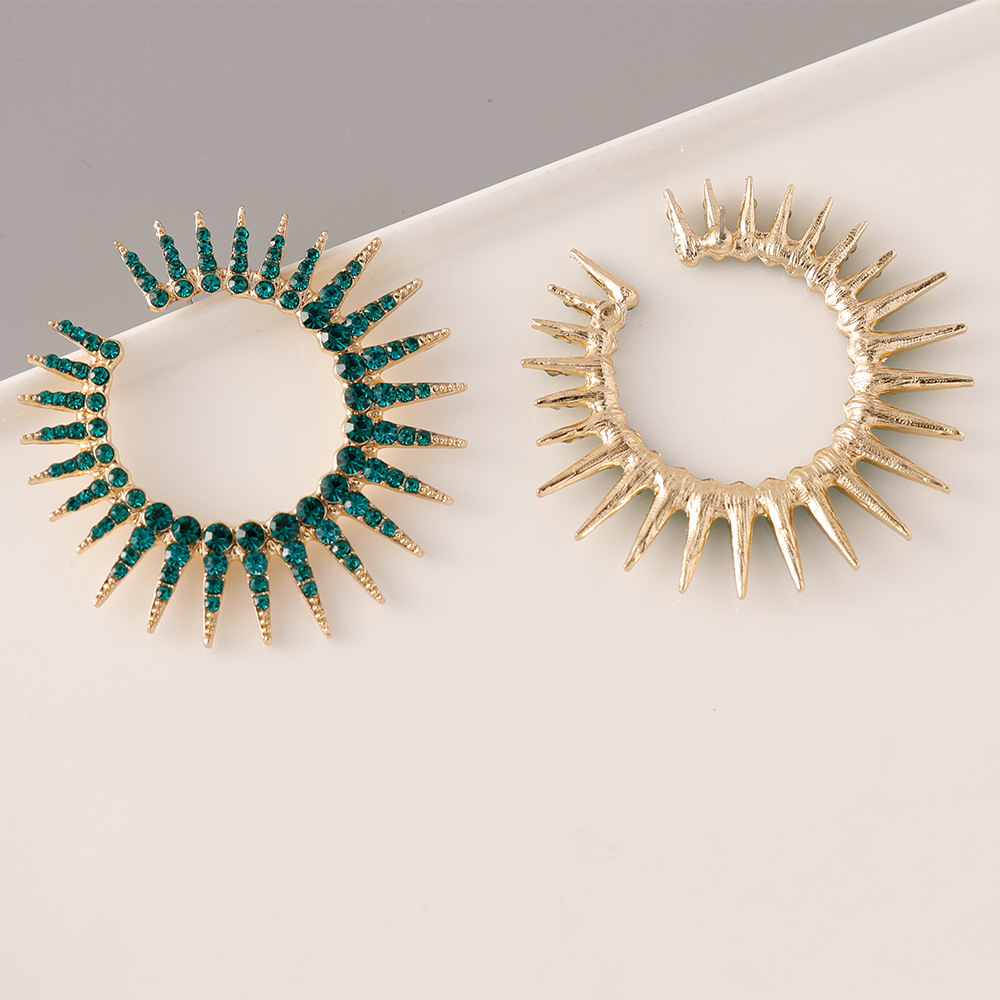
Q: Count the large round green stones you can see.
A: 13